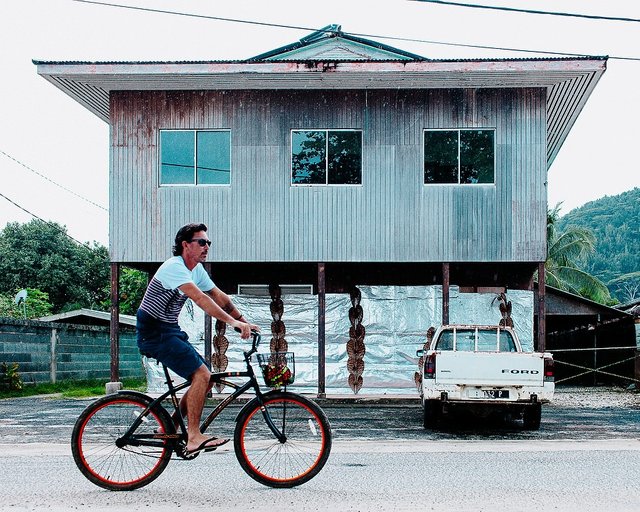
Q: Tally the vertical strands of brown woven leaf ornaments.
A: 5